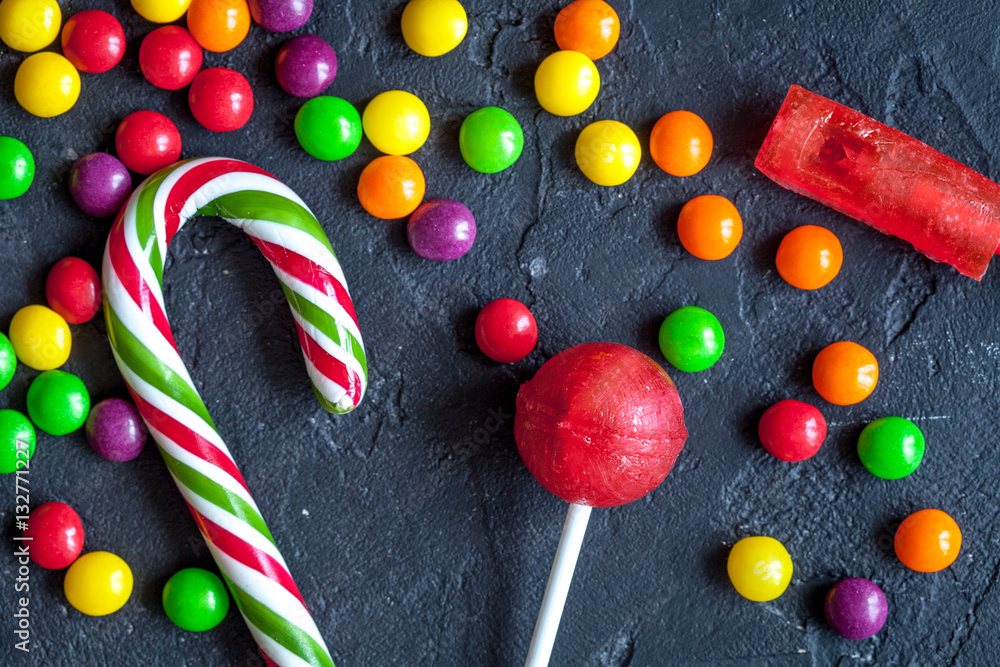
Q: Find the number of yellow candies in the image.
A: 10